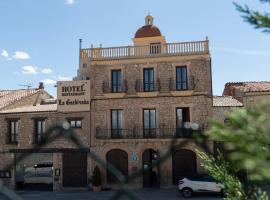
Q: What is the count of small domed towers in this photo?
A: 1